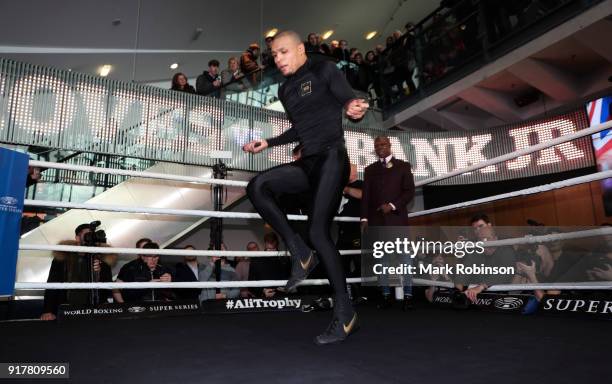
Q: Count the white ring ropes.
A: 4